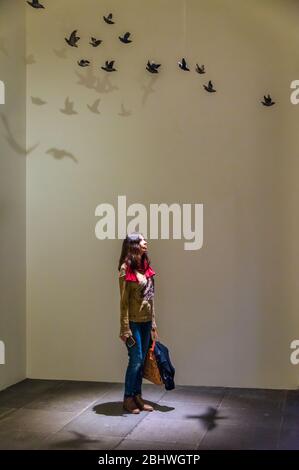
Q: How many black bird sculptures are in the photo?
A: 12